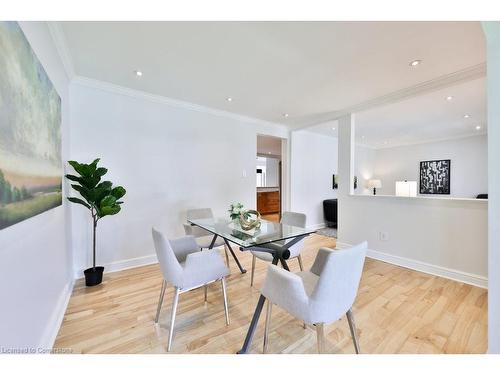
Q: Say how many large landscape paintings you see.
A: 1